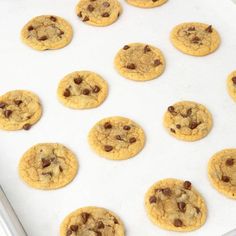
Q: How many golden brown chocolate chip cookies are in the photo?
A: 14